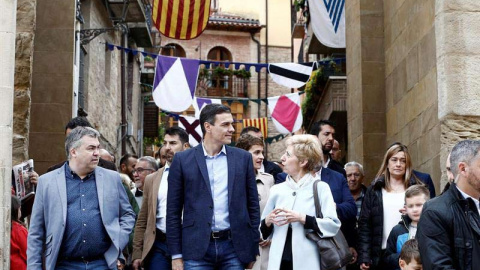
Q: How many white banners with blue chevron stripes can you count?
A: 1